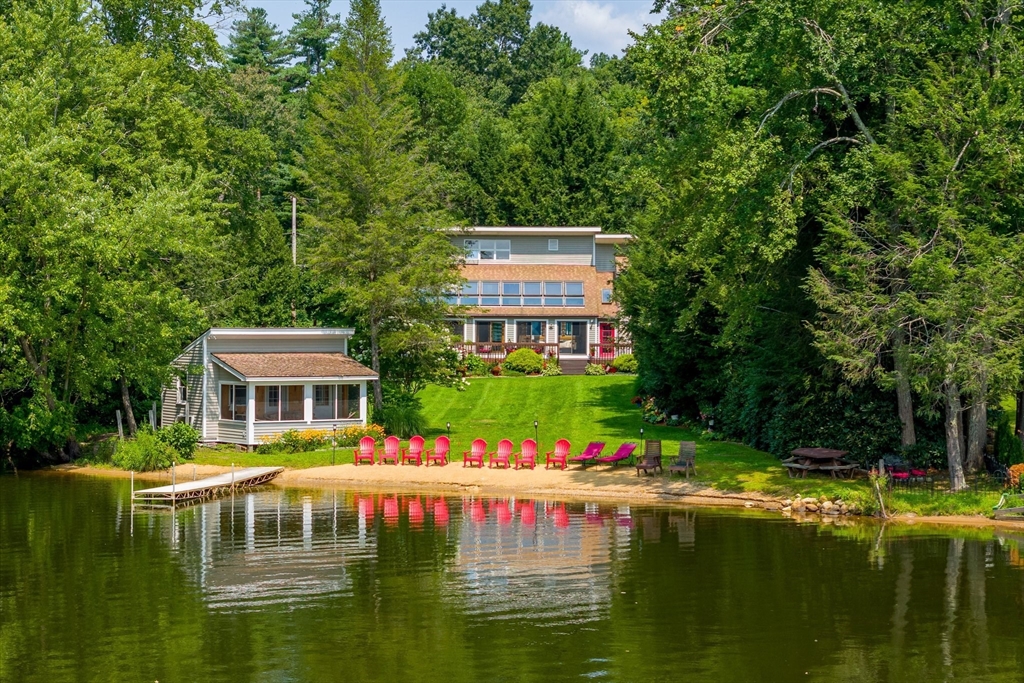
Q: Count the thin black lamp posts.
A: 4